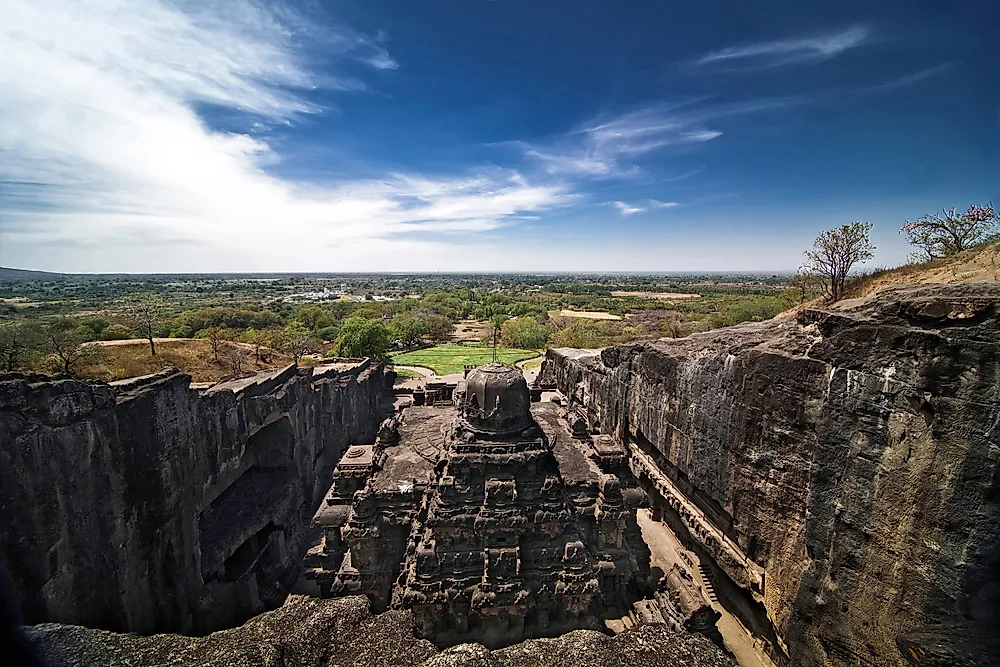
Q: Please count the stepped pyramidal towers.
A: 1